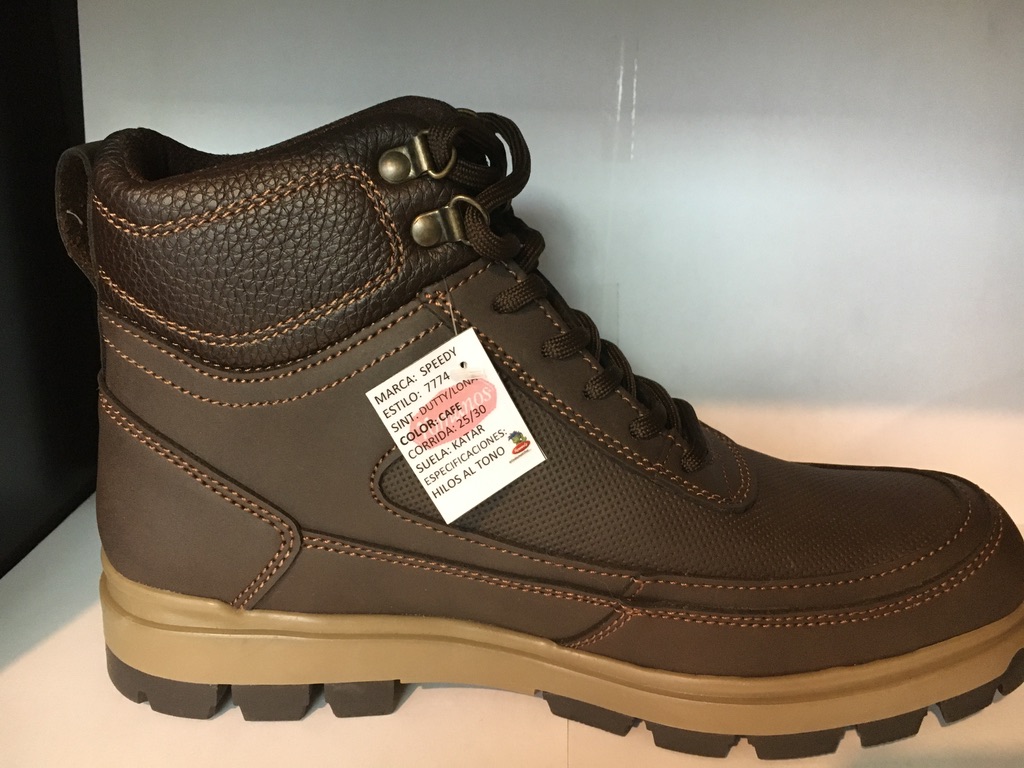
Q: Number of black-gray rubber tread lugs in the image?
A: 9